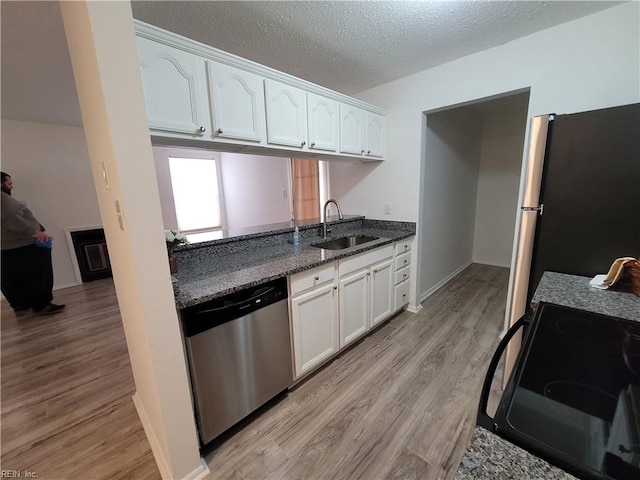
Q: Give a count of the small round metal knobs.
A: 14